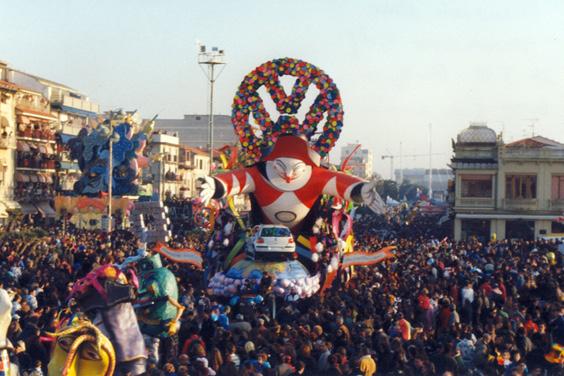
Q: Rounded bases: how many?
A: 1